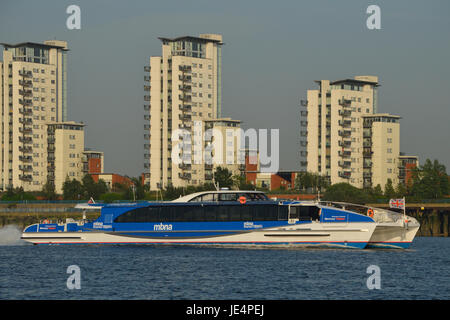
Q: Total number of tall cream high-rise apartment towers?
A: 3